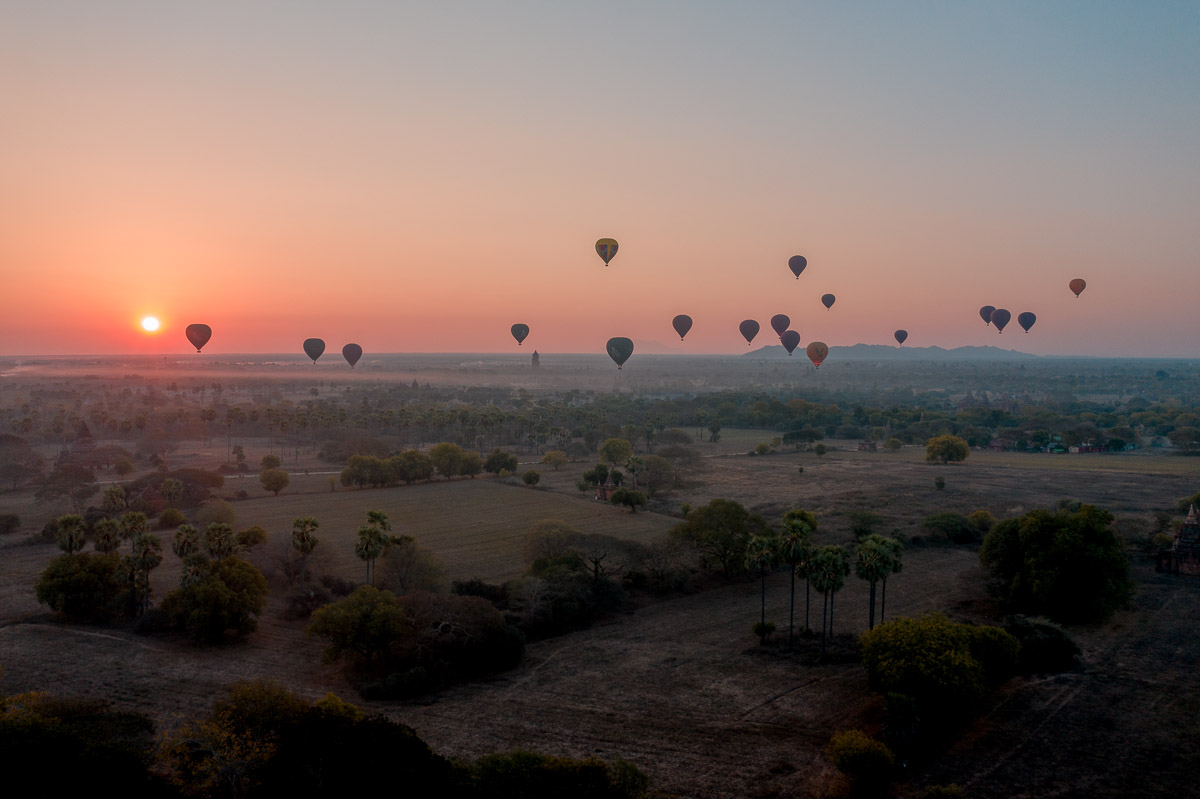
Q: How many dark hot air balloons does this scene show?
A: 15